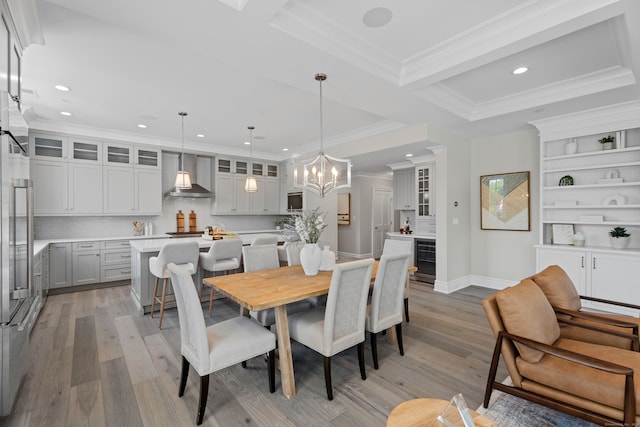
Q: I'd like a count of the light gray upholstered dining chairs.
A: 6